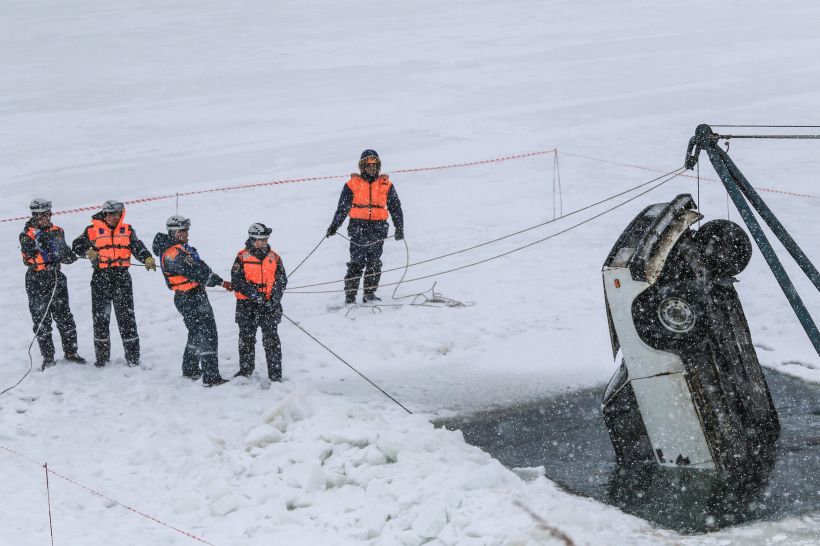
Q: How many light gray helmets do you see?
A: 4